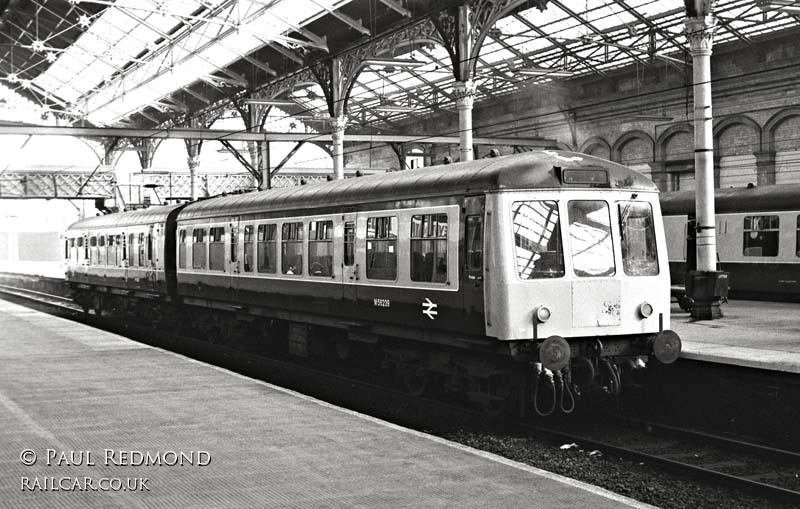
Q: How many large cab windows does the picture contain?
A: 3